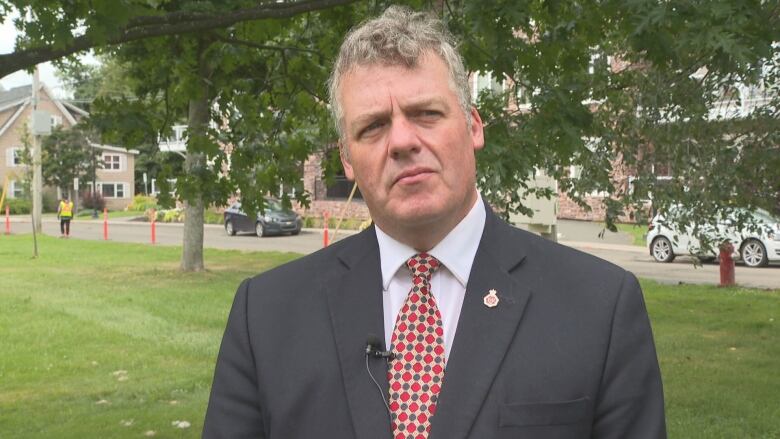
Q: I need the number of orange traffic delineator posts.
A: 4